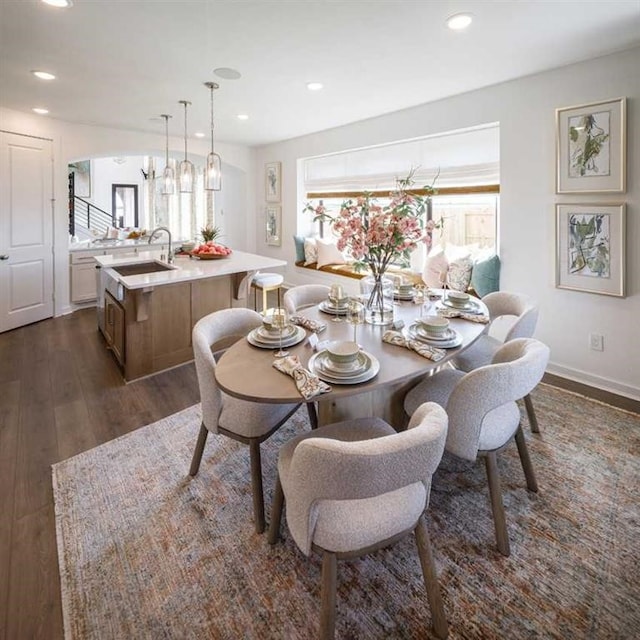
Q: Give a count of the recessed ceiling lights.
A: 7